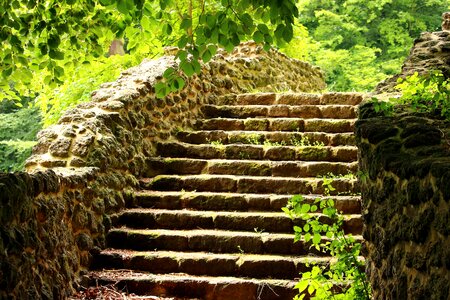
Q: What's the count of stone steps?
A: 12